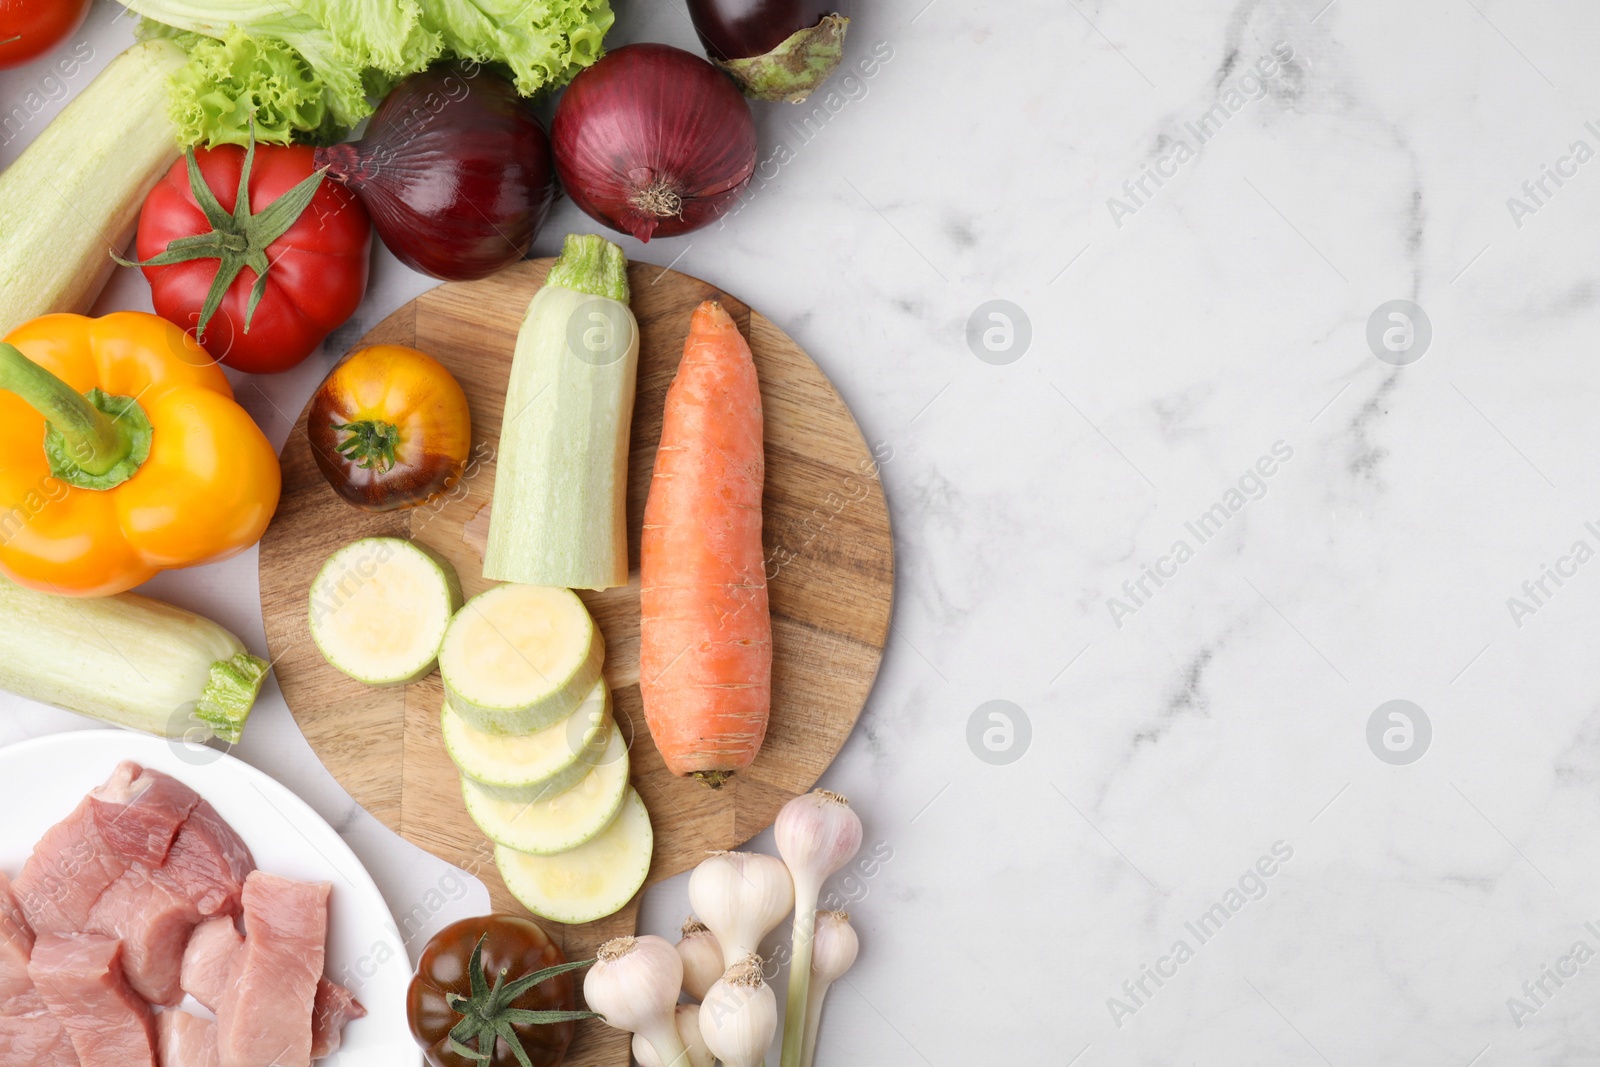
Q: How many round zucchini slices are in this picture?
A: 5